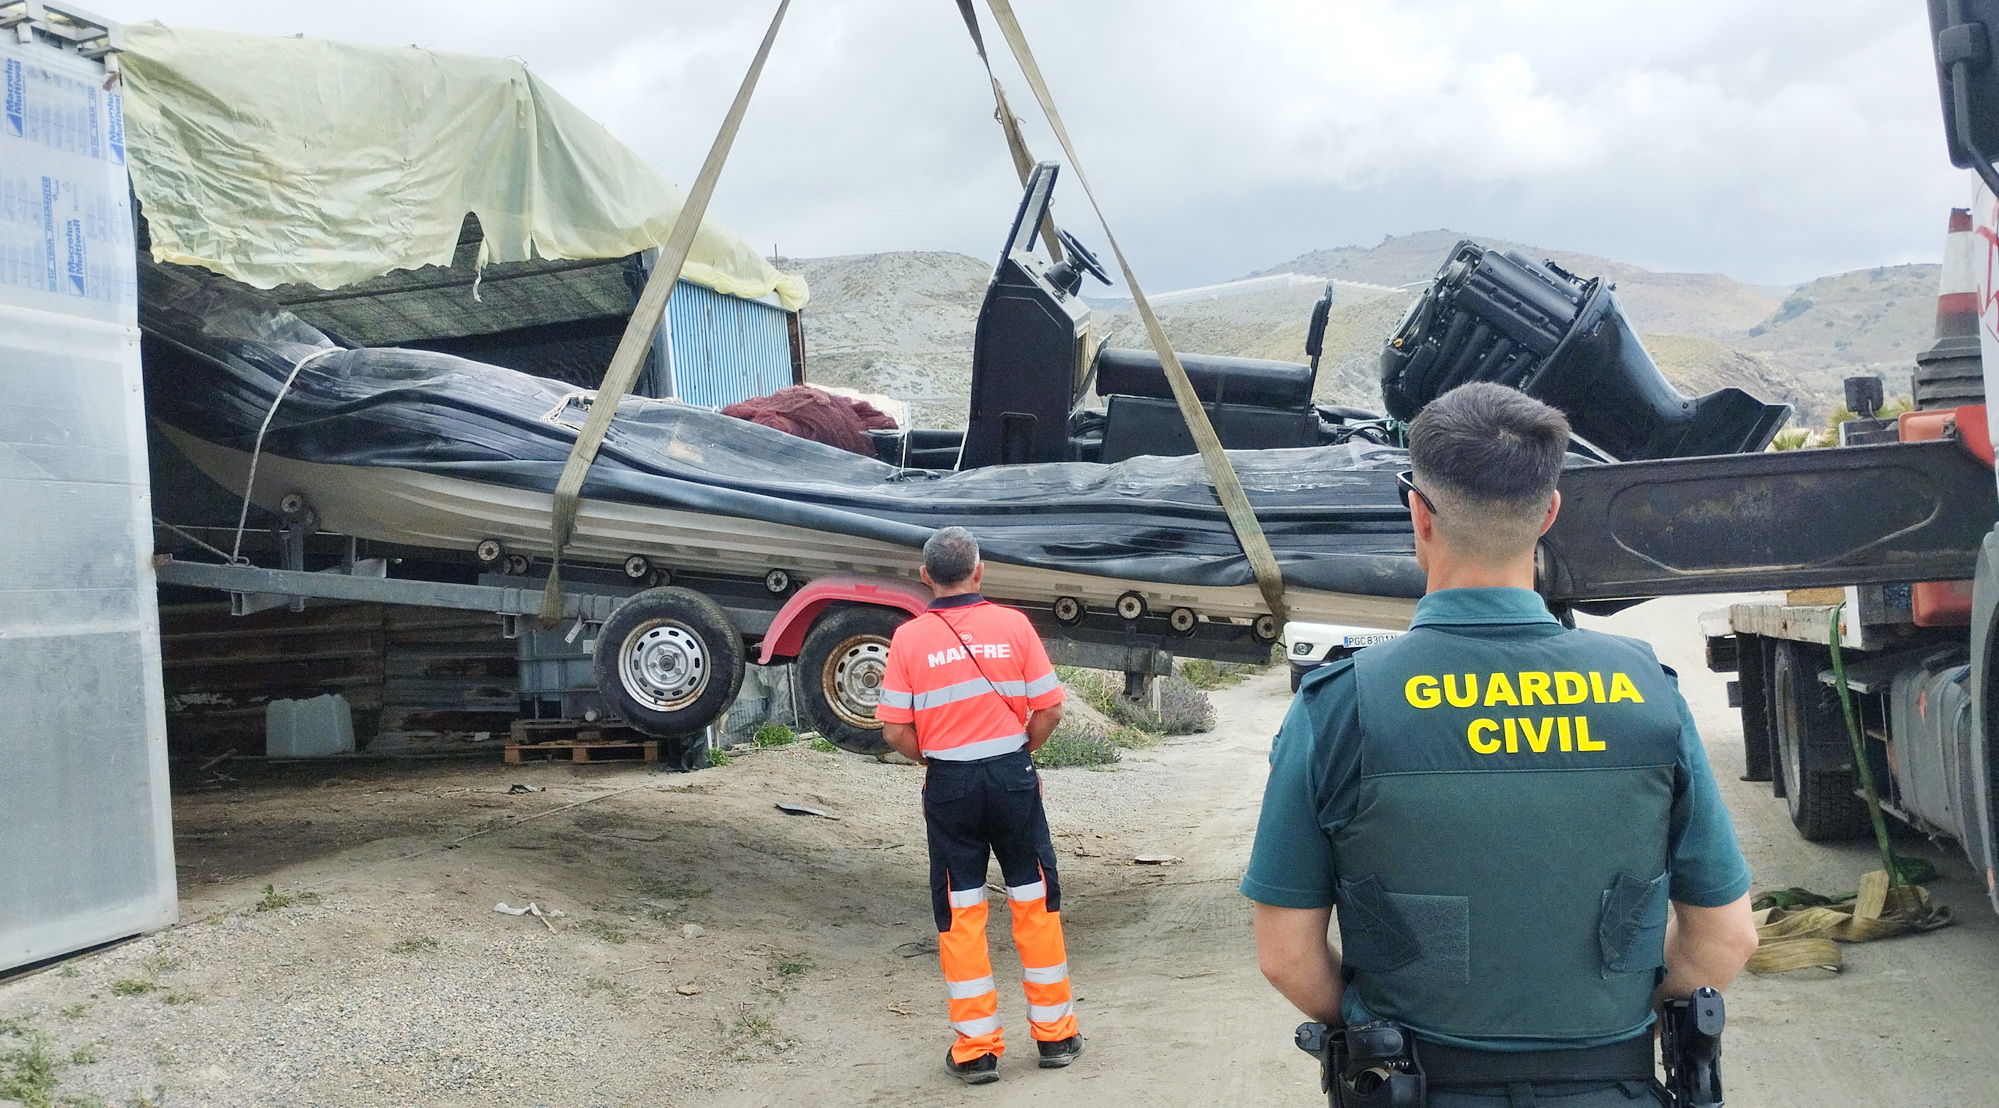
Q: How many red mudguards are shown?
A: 1